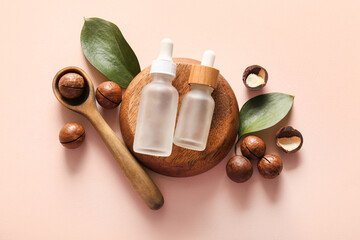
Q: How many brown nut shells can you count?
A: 8